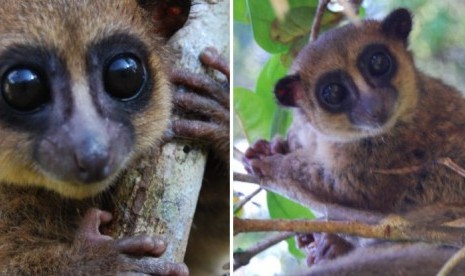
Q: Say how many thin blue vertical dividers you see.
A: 0